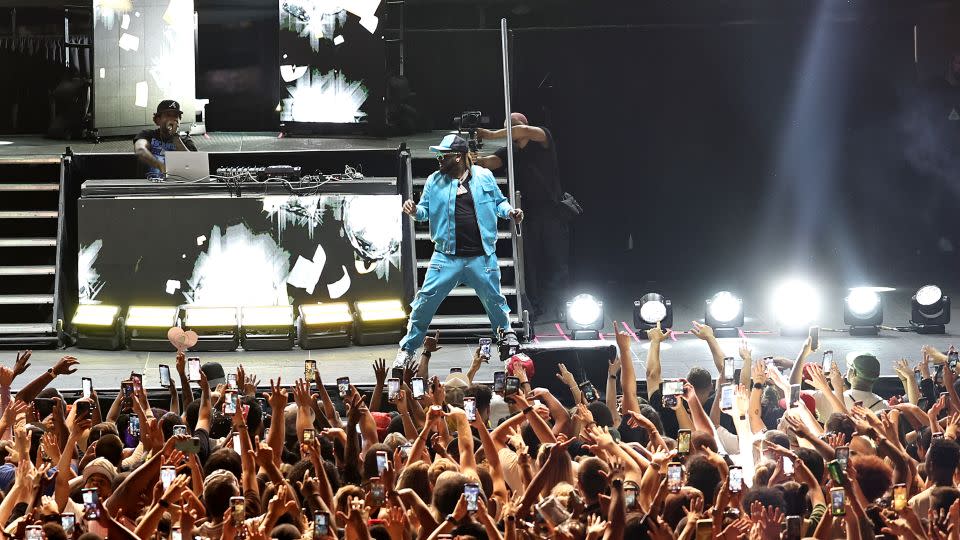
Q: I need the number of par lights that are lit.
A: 6